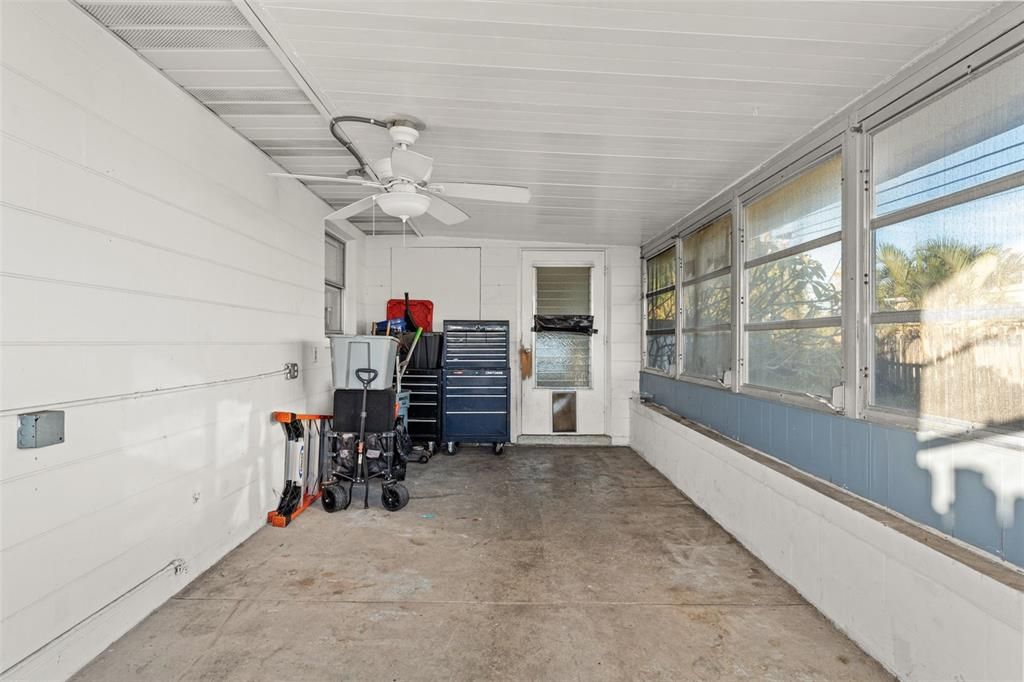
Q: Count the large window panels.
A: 4